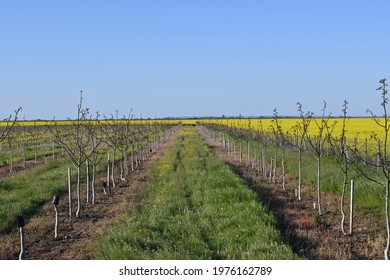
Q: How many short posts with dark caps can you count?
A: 3